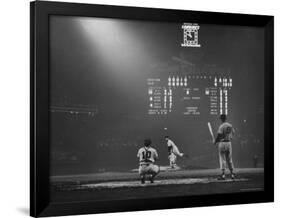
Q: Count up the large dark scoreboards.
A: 1